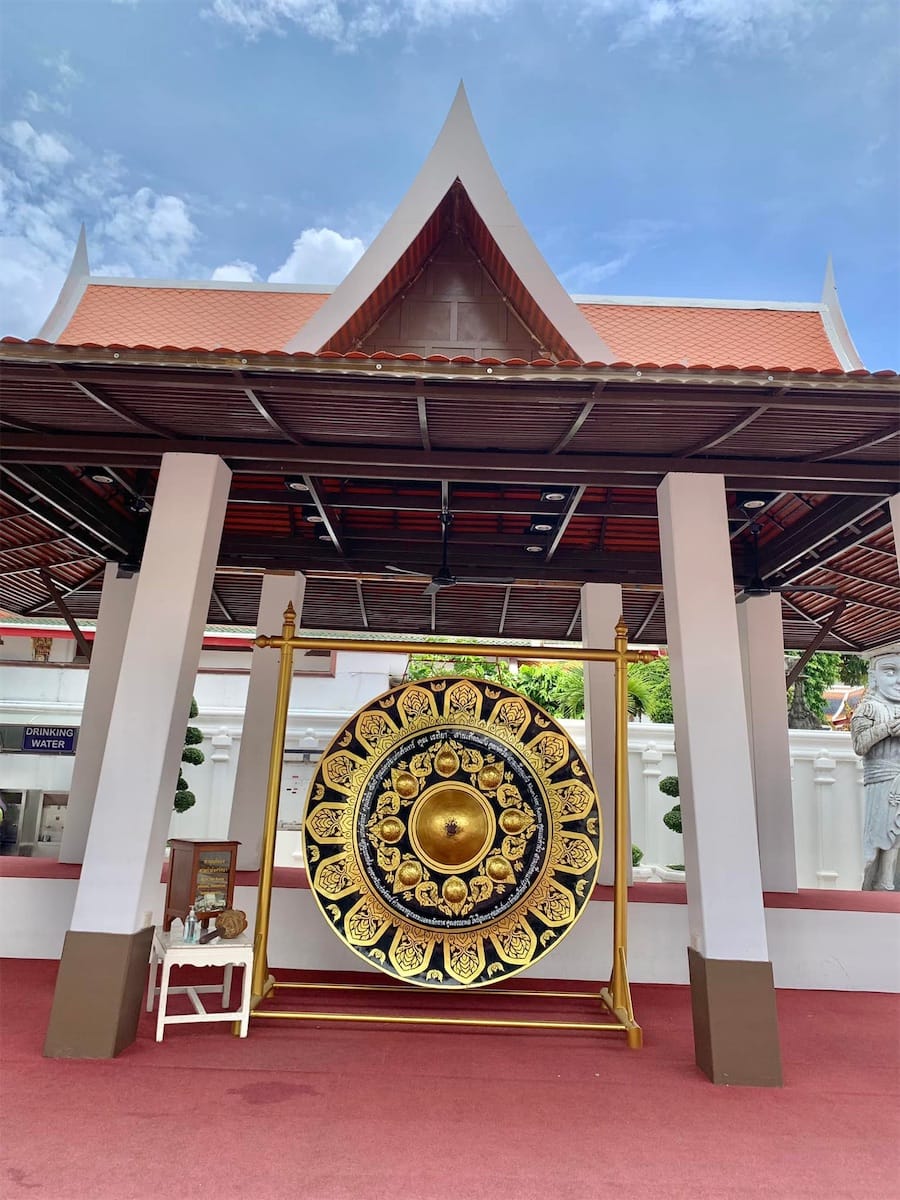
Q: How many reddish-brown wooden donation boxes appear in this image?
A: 1